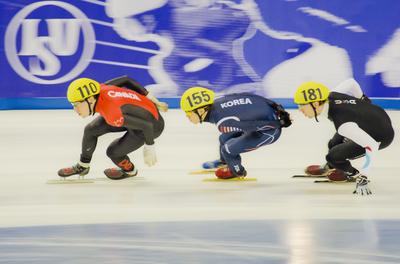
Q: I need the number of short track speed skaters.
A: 3